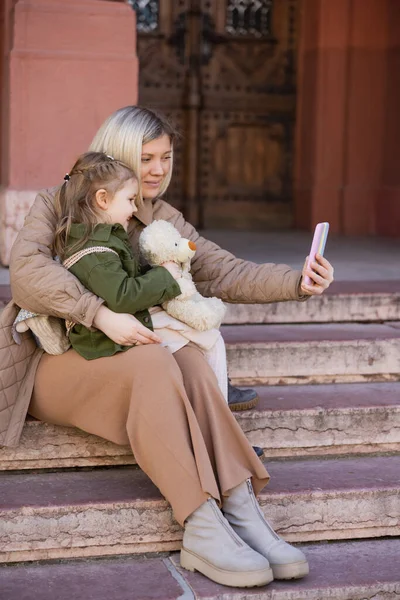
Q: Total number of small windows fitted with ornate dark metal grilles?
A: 2